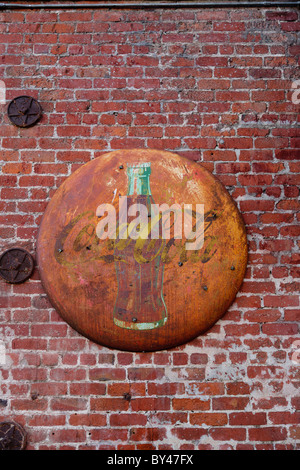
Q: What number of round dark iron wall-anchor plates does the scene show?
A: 3